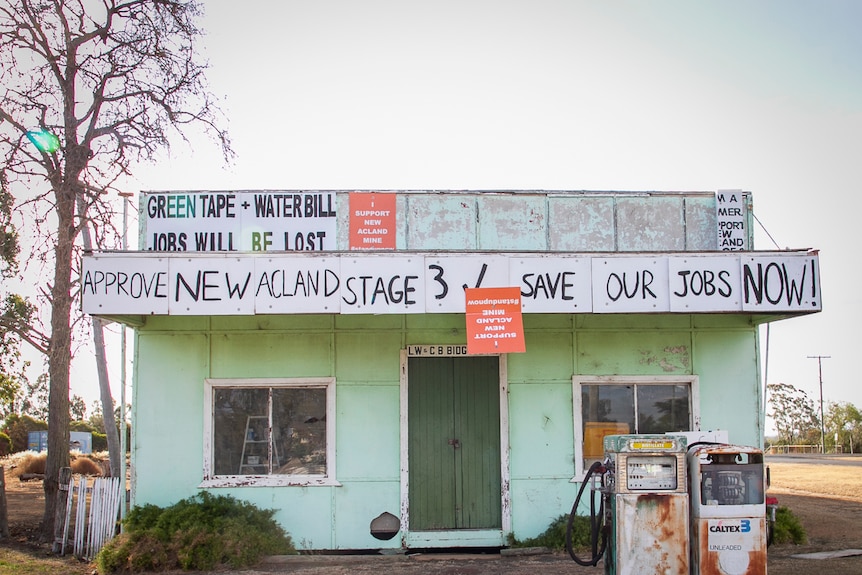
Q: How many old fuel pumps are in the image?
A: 2